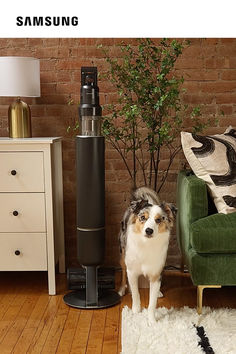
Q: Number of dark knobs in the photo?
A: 3